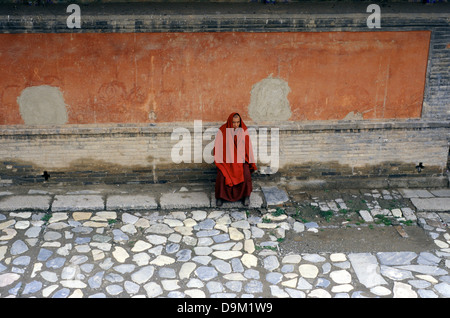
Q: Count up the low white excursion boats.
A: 0